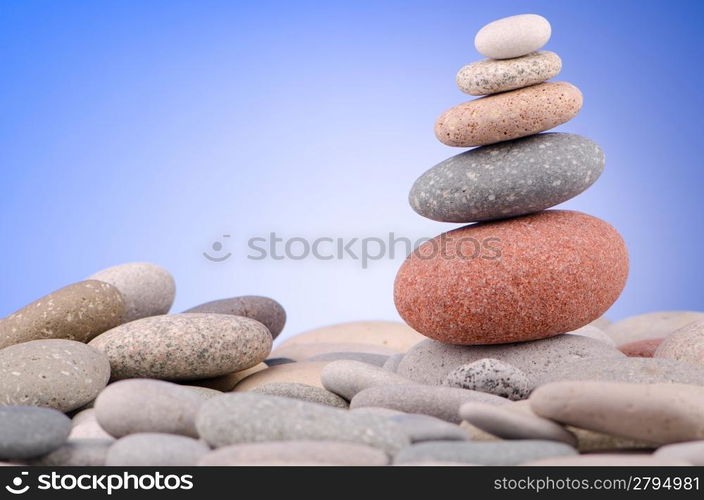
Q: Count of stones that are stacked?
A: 5